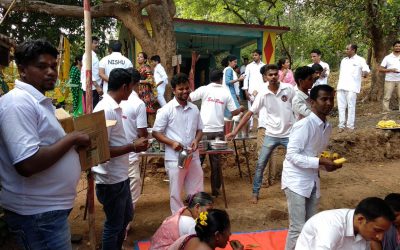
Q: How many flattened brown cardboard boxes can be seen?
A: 1